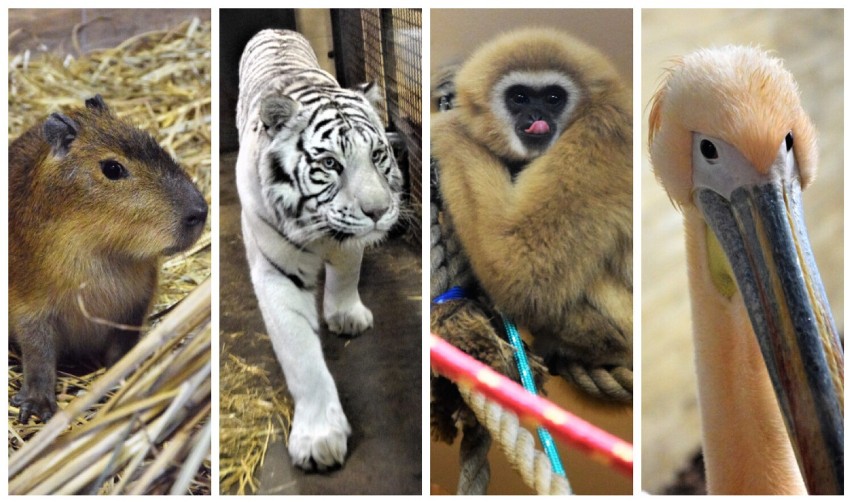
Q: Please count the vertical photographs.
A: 4